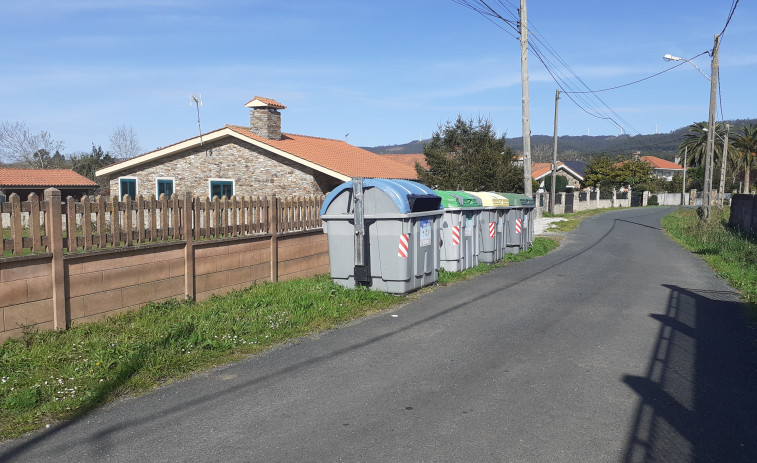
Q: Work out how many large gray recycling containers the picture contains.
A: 4